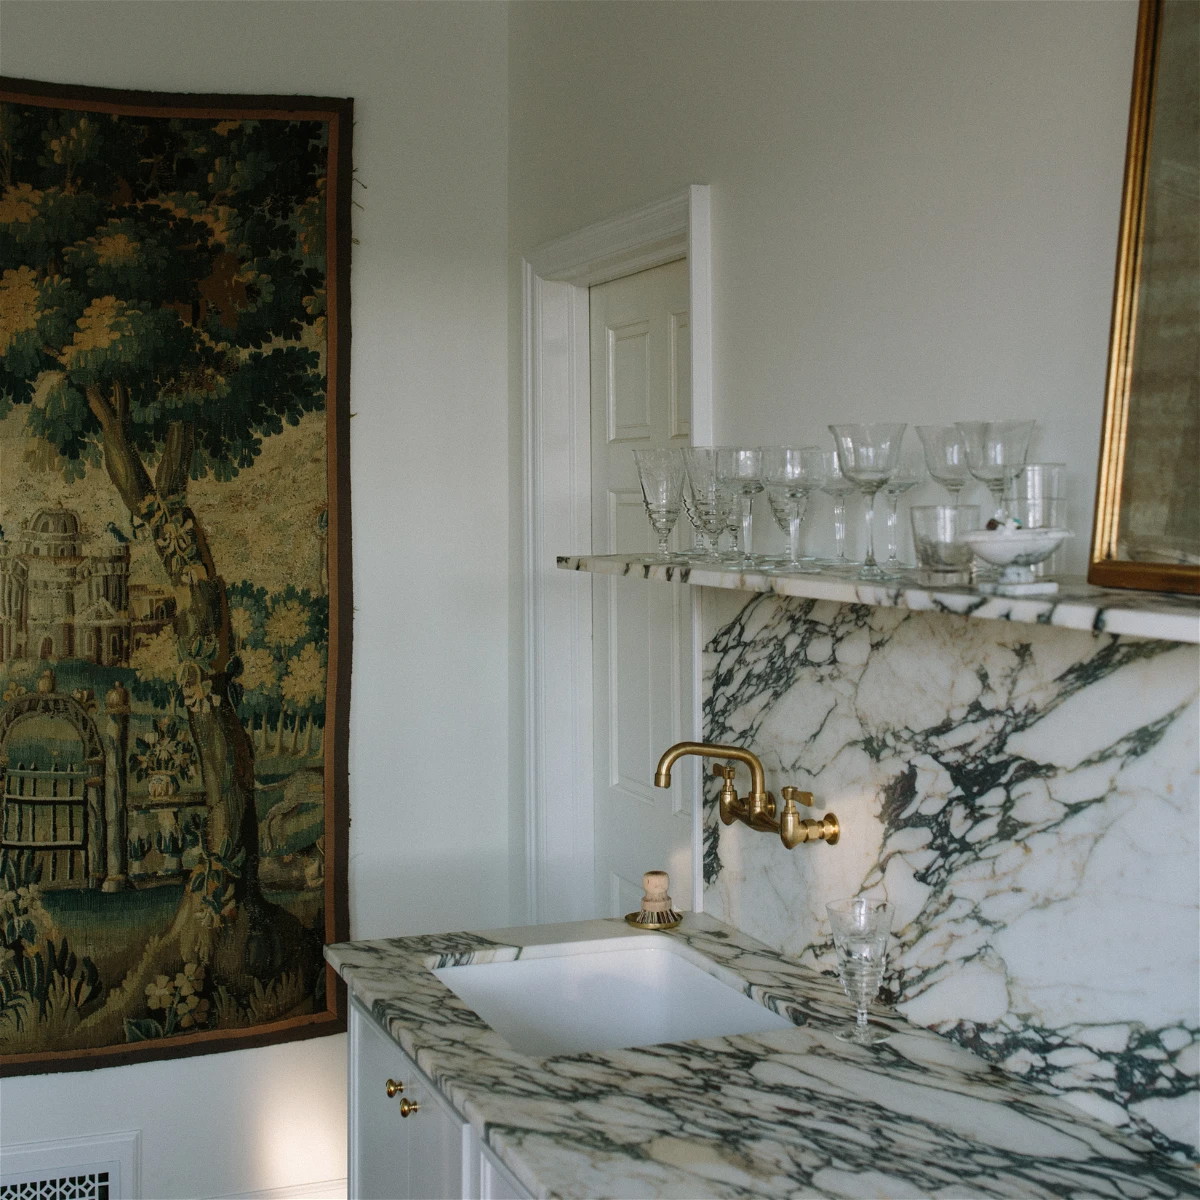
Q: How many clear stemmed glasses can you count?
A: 13